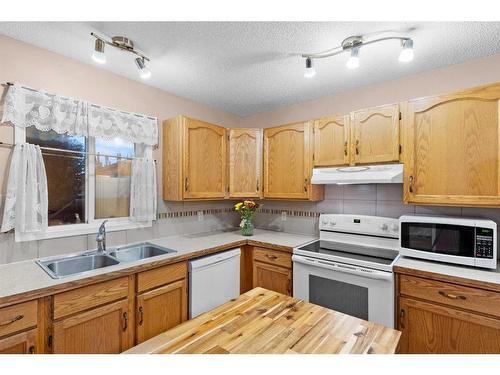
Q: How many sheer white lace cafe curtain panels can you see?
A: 2